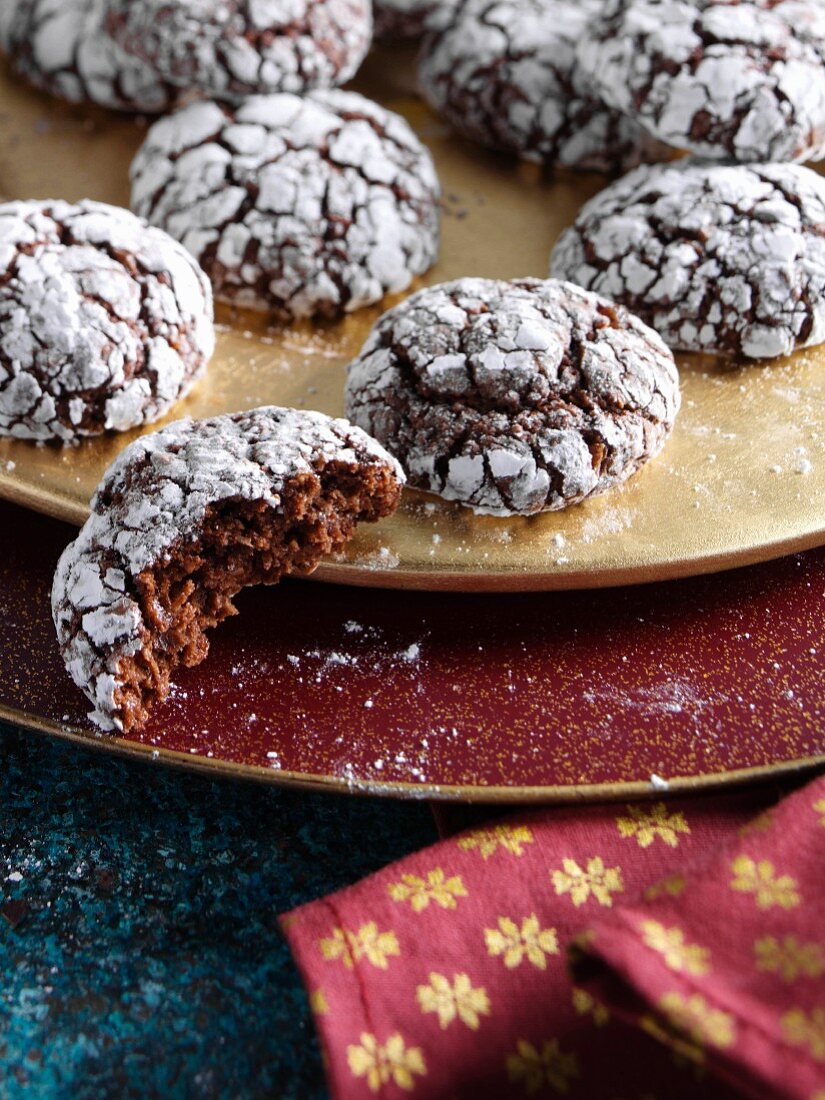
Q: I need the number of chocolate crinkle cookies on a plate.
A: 10